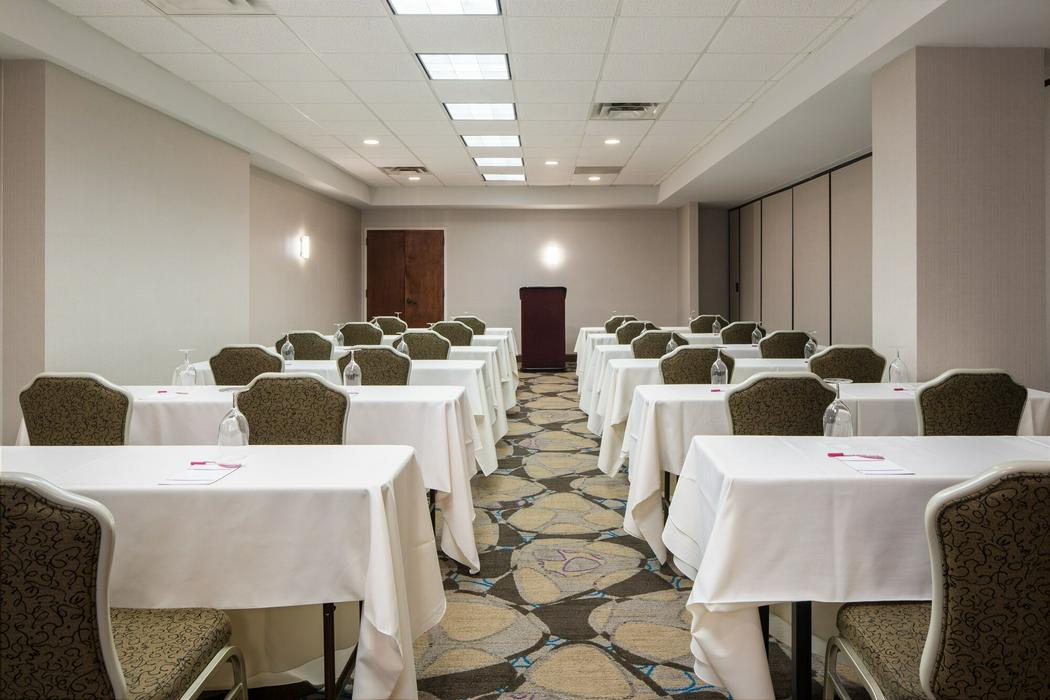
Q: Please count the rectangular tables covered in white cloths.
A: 12